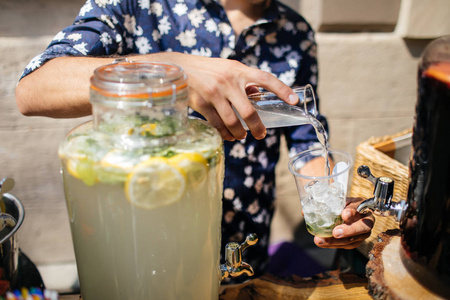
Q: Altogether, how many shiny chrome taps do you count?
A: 2